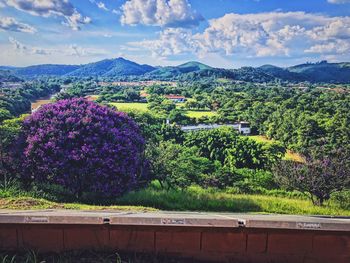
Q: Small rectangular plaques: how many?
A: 3